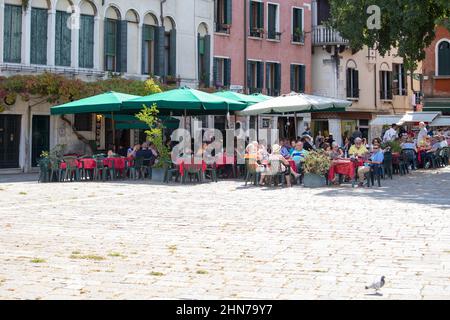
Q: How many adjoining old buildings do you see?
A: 4